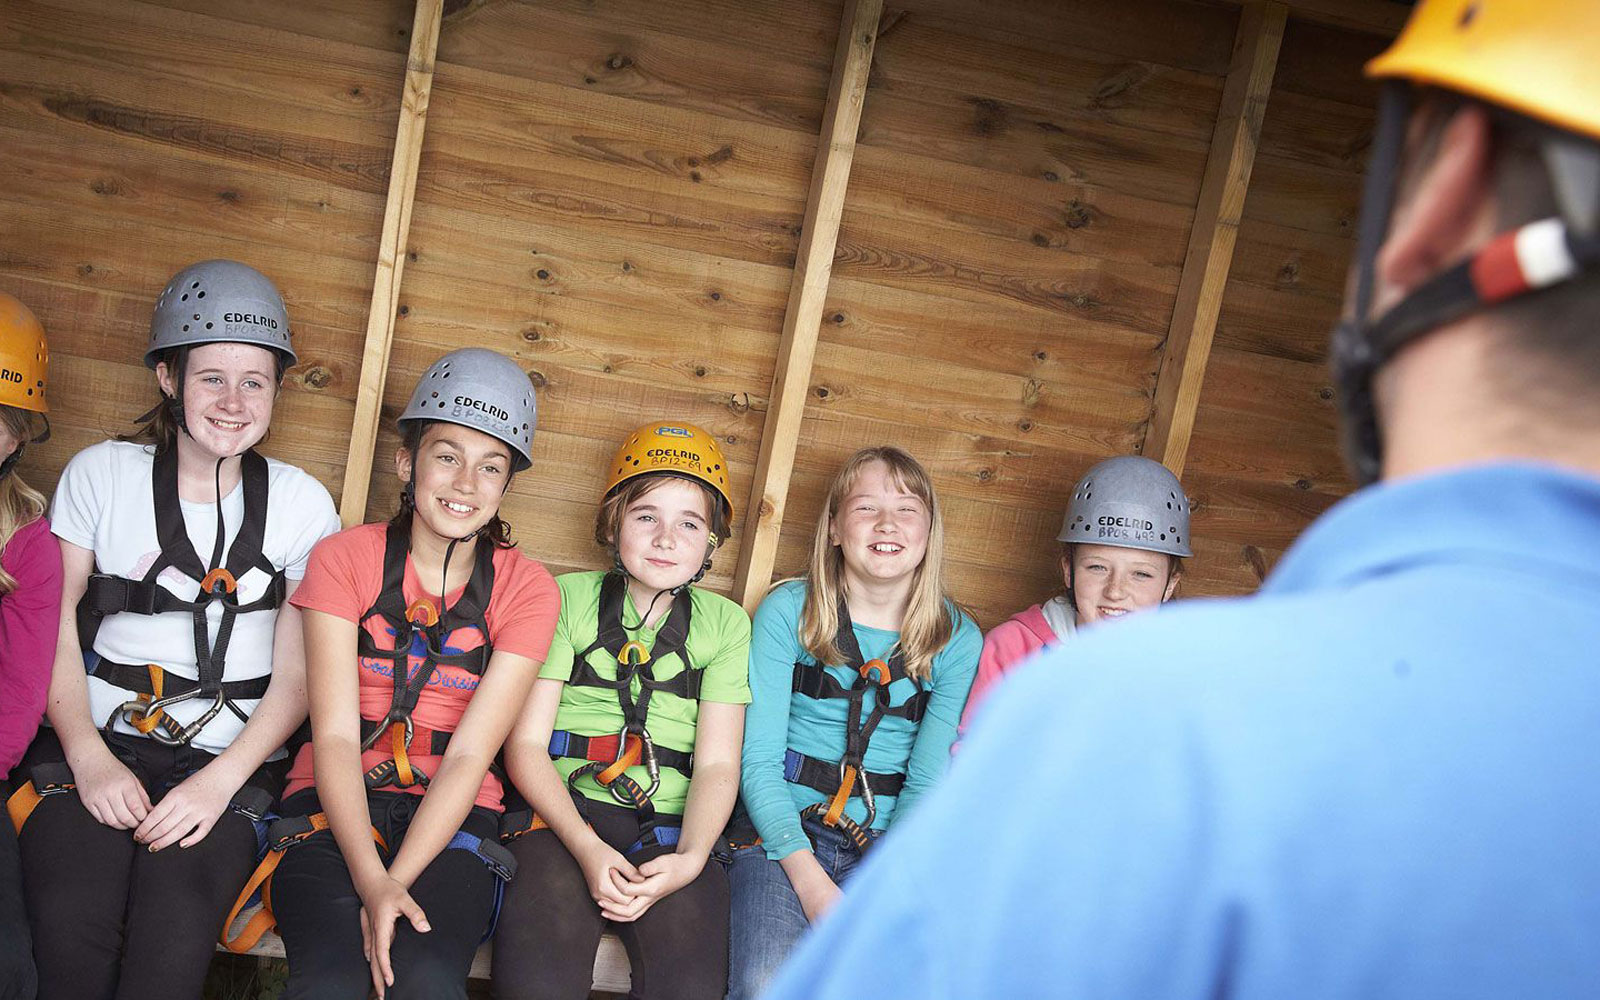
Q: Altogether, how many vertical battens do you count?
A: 3